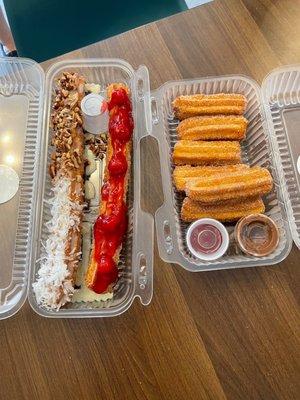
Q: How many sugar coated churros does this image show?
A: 6